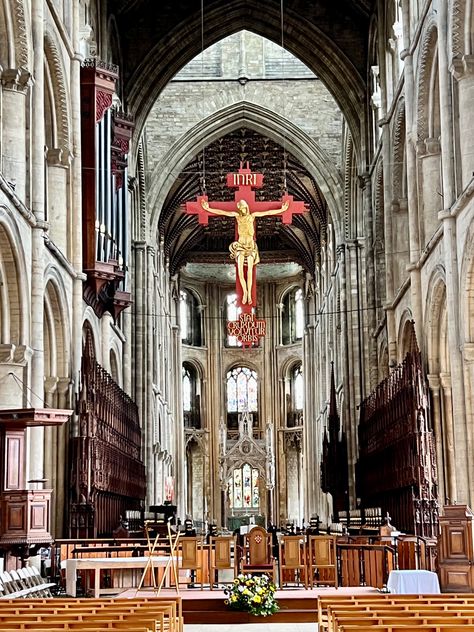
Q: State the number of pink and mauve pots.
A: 0